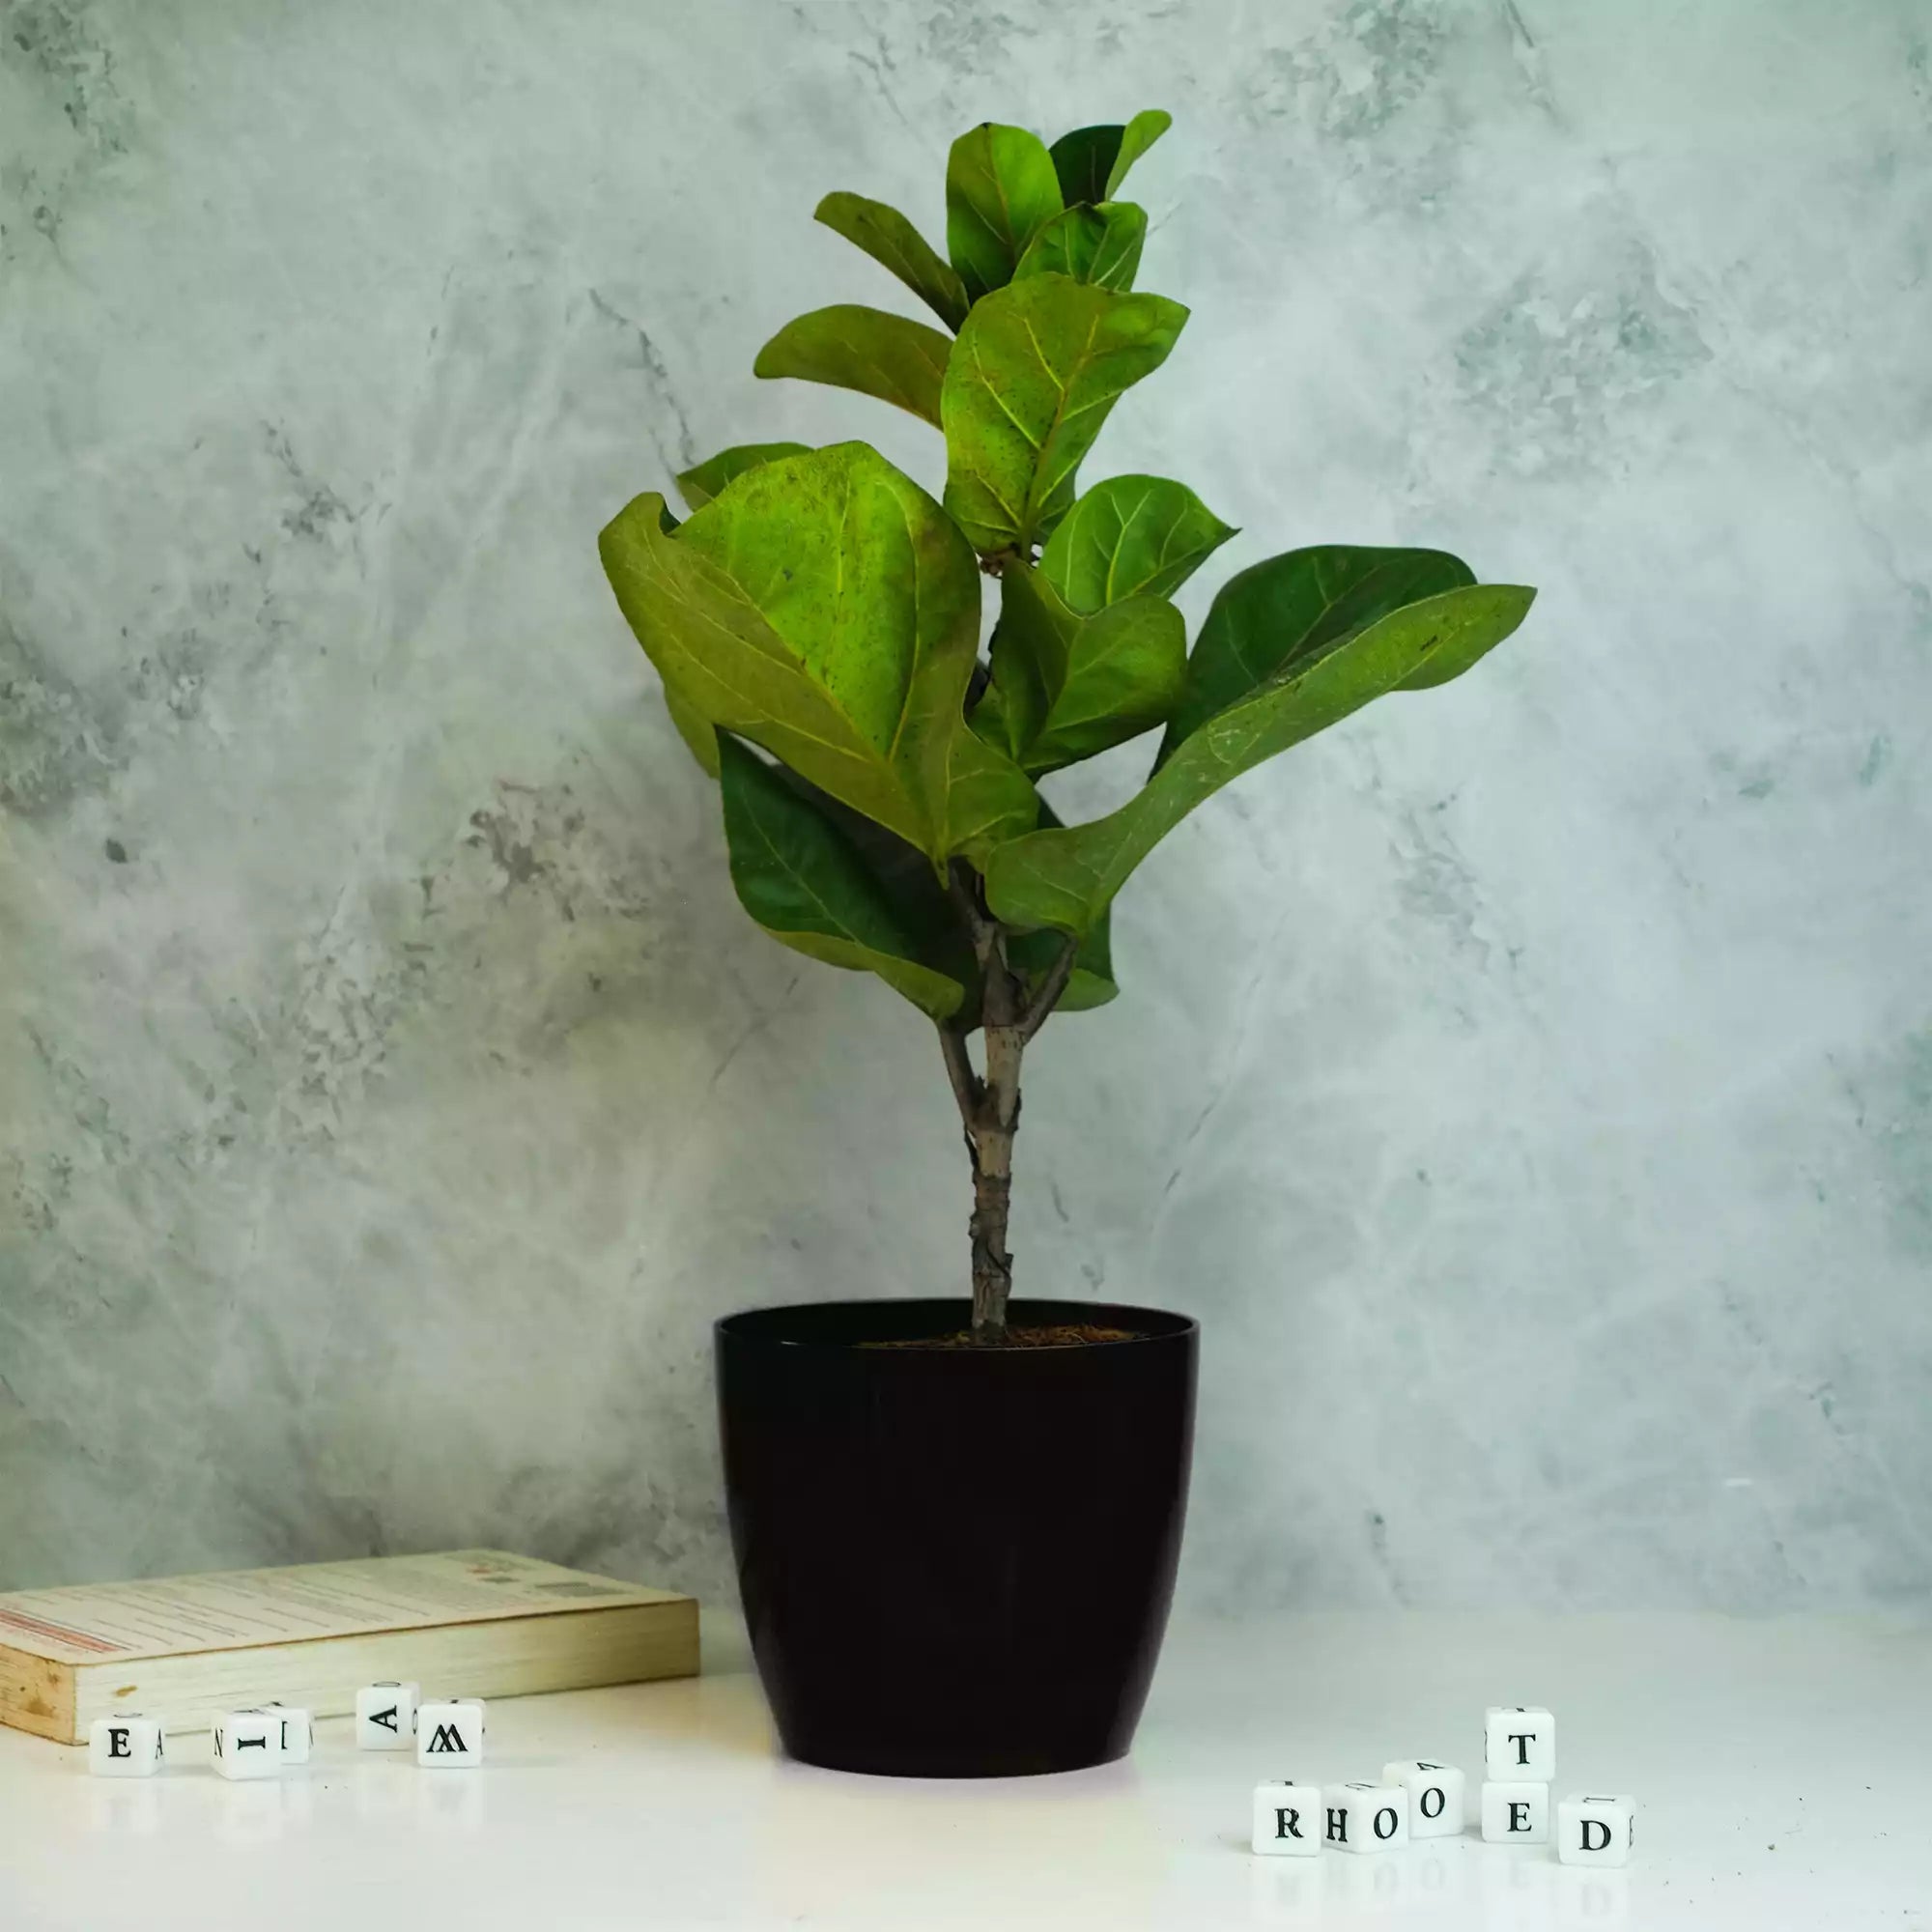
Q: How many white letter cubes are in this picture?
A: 11